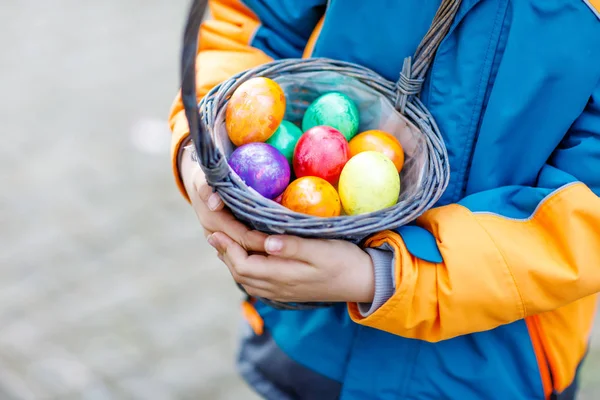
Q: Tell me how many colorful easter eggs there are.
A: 8